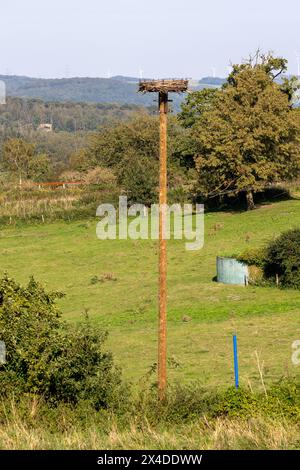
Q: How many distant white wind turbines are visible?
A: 4